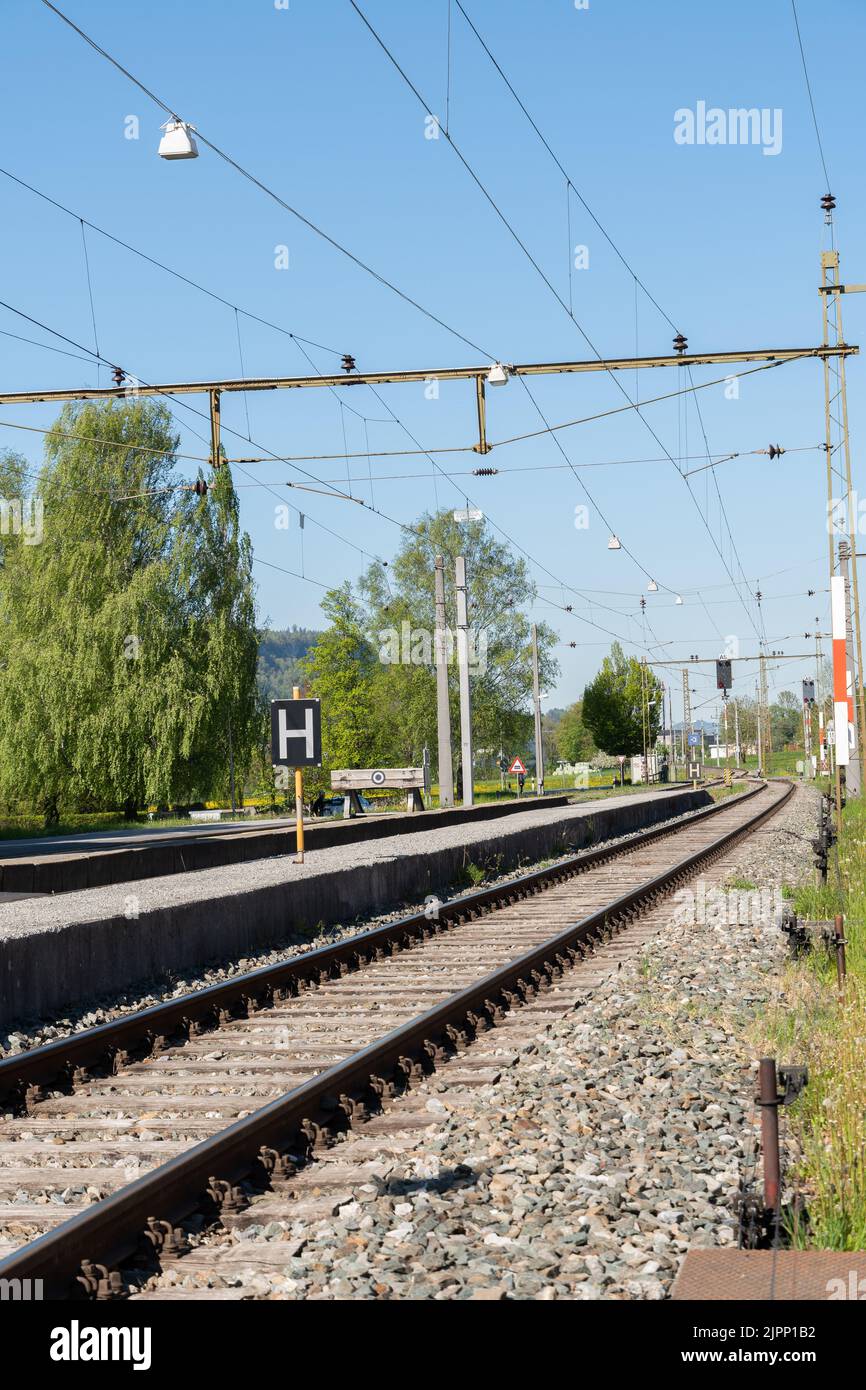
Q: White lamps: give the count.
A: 5